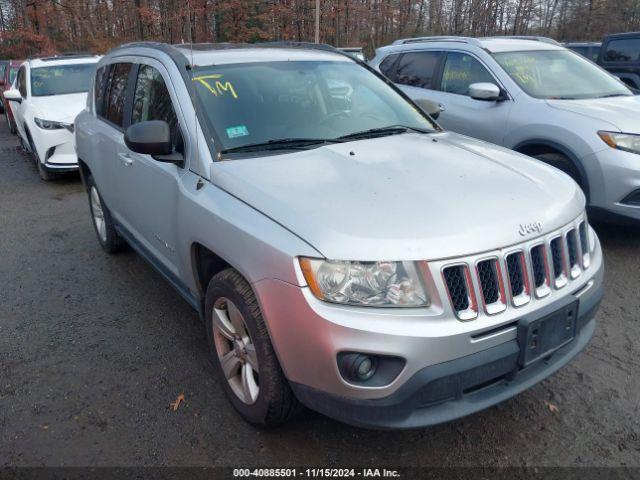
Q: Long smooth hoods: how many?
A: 3